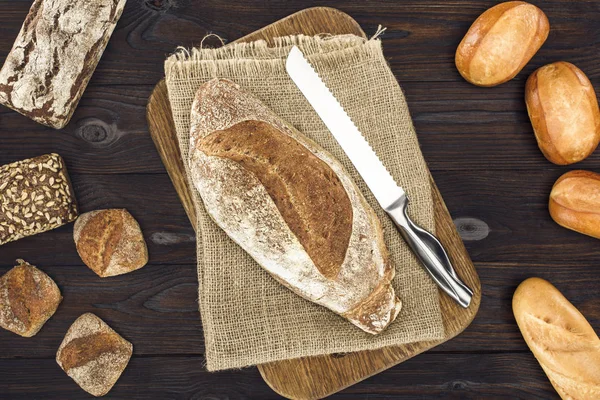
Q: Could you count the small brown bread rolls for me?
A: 3